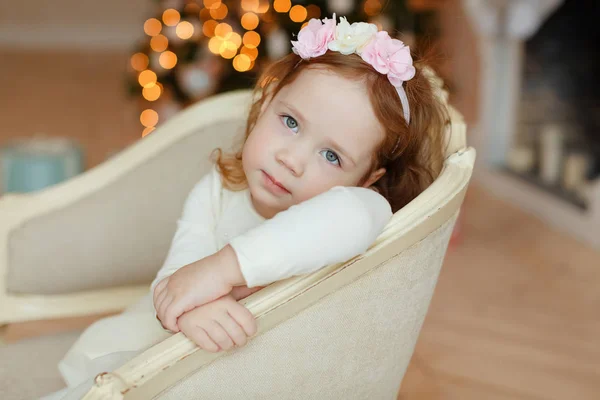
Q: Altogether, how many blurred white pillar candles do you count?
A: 3